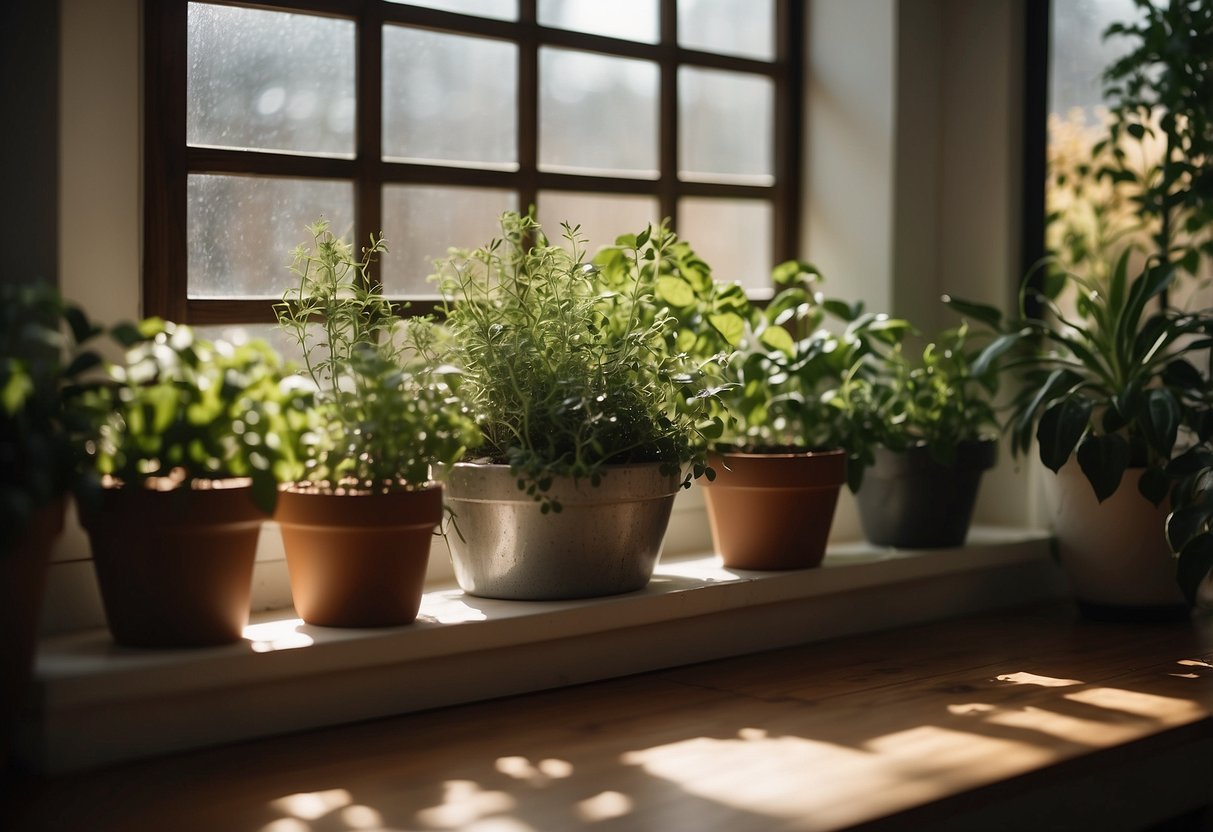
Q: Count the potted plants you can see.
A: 7